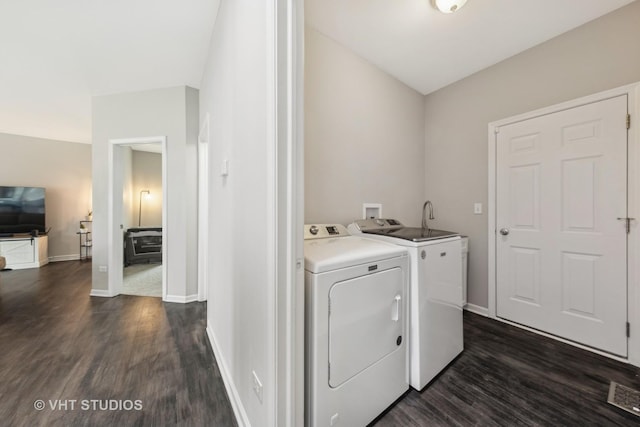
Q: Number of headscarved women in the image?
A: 0